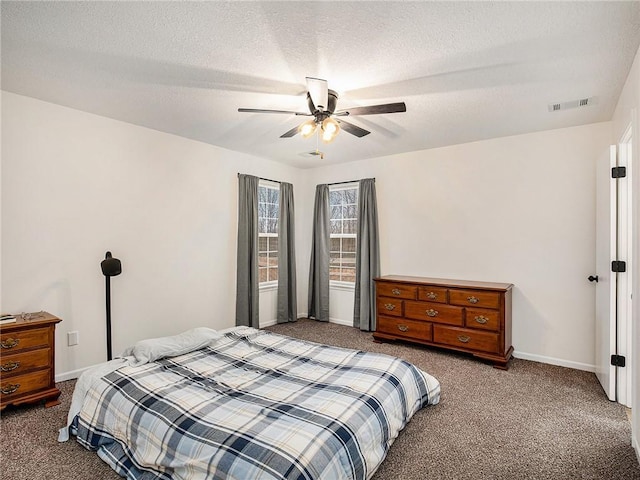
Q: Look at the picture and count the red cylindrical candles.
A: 0